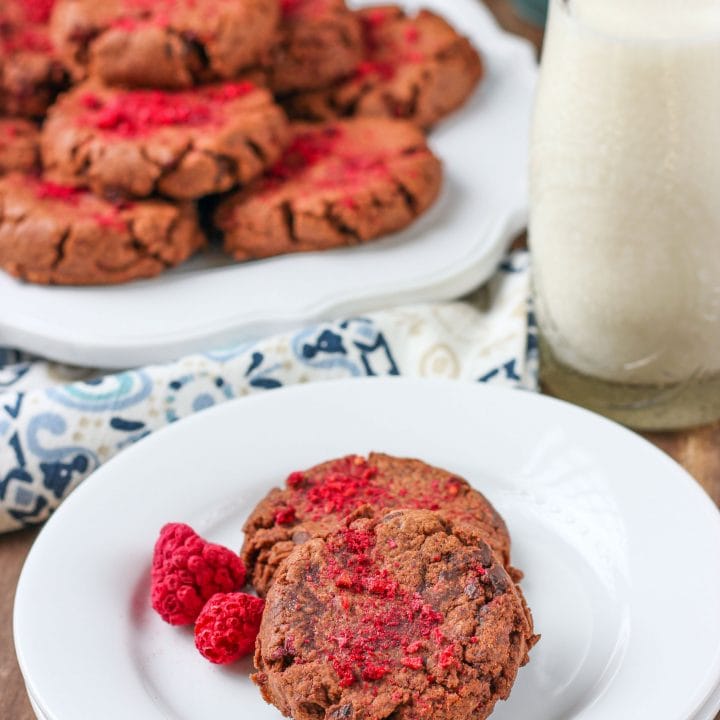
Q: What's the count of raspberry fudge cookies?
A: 10